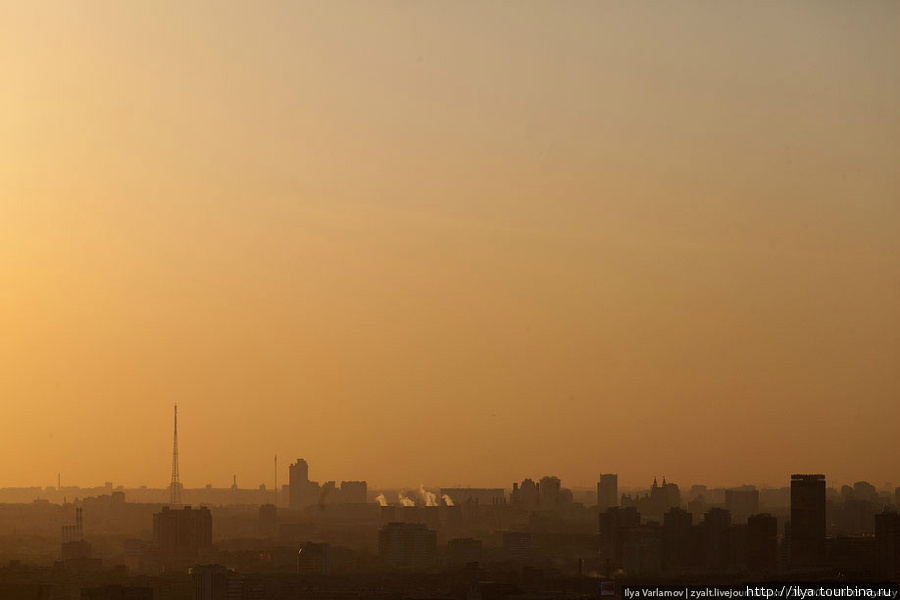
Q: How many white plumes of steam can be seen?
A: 4